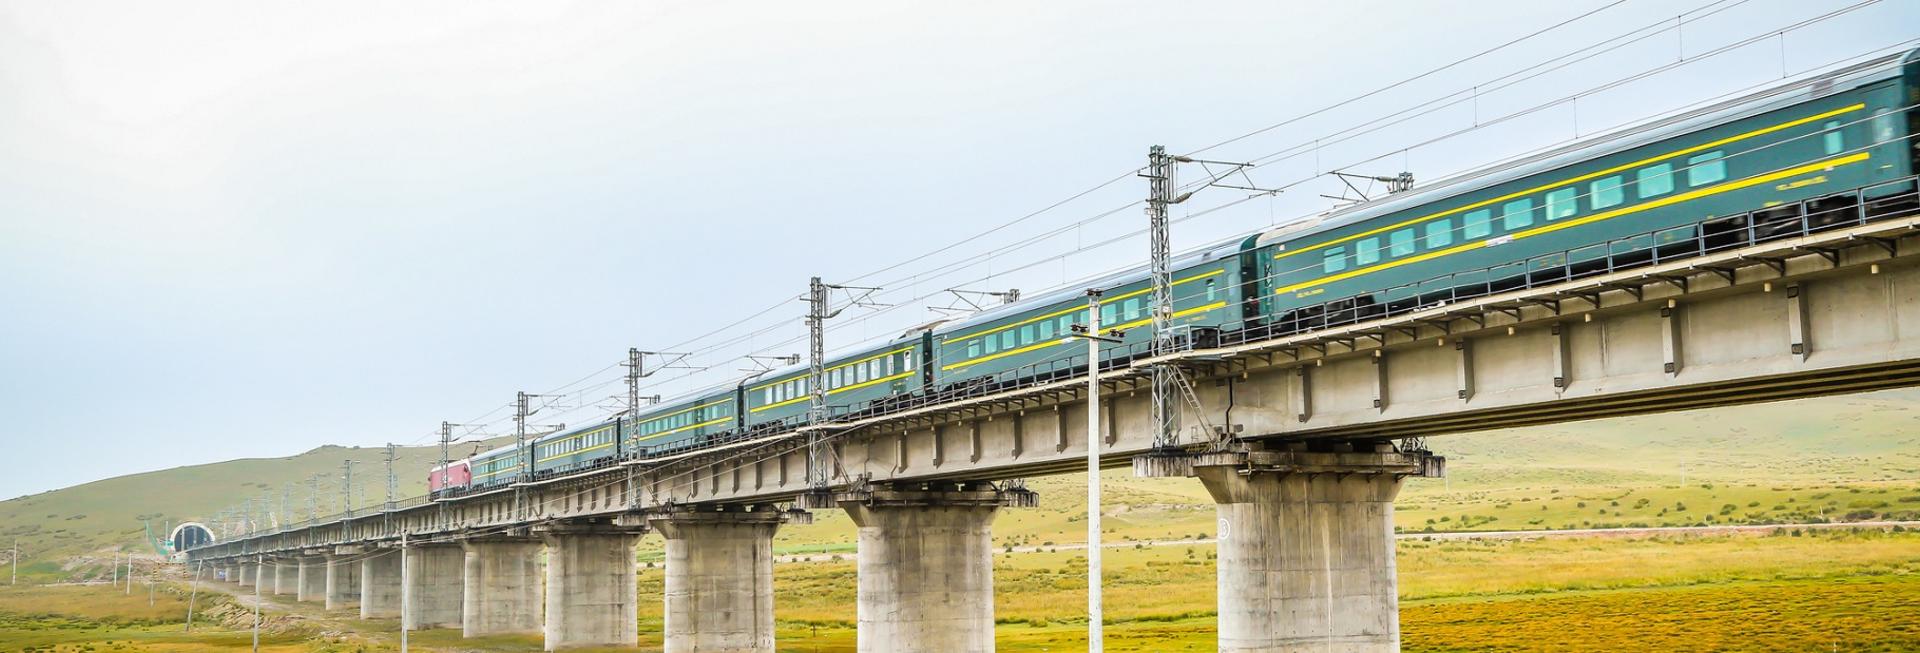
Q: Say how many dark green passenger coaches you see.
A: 6